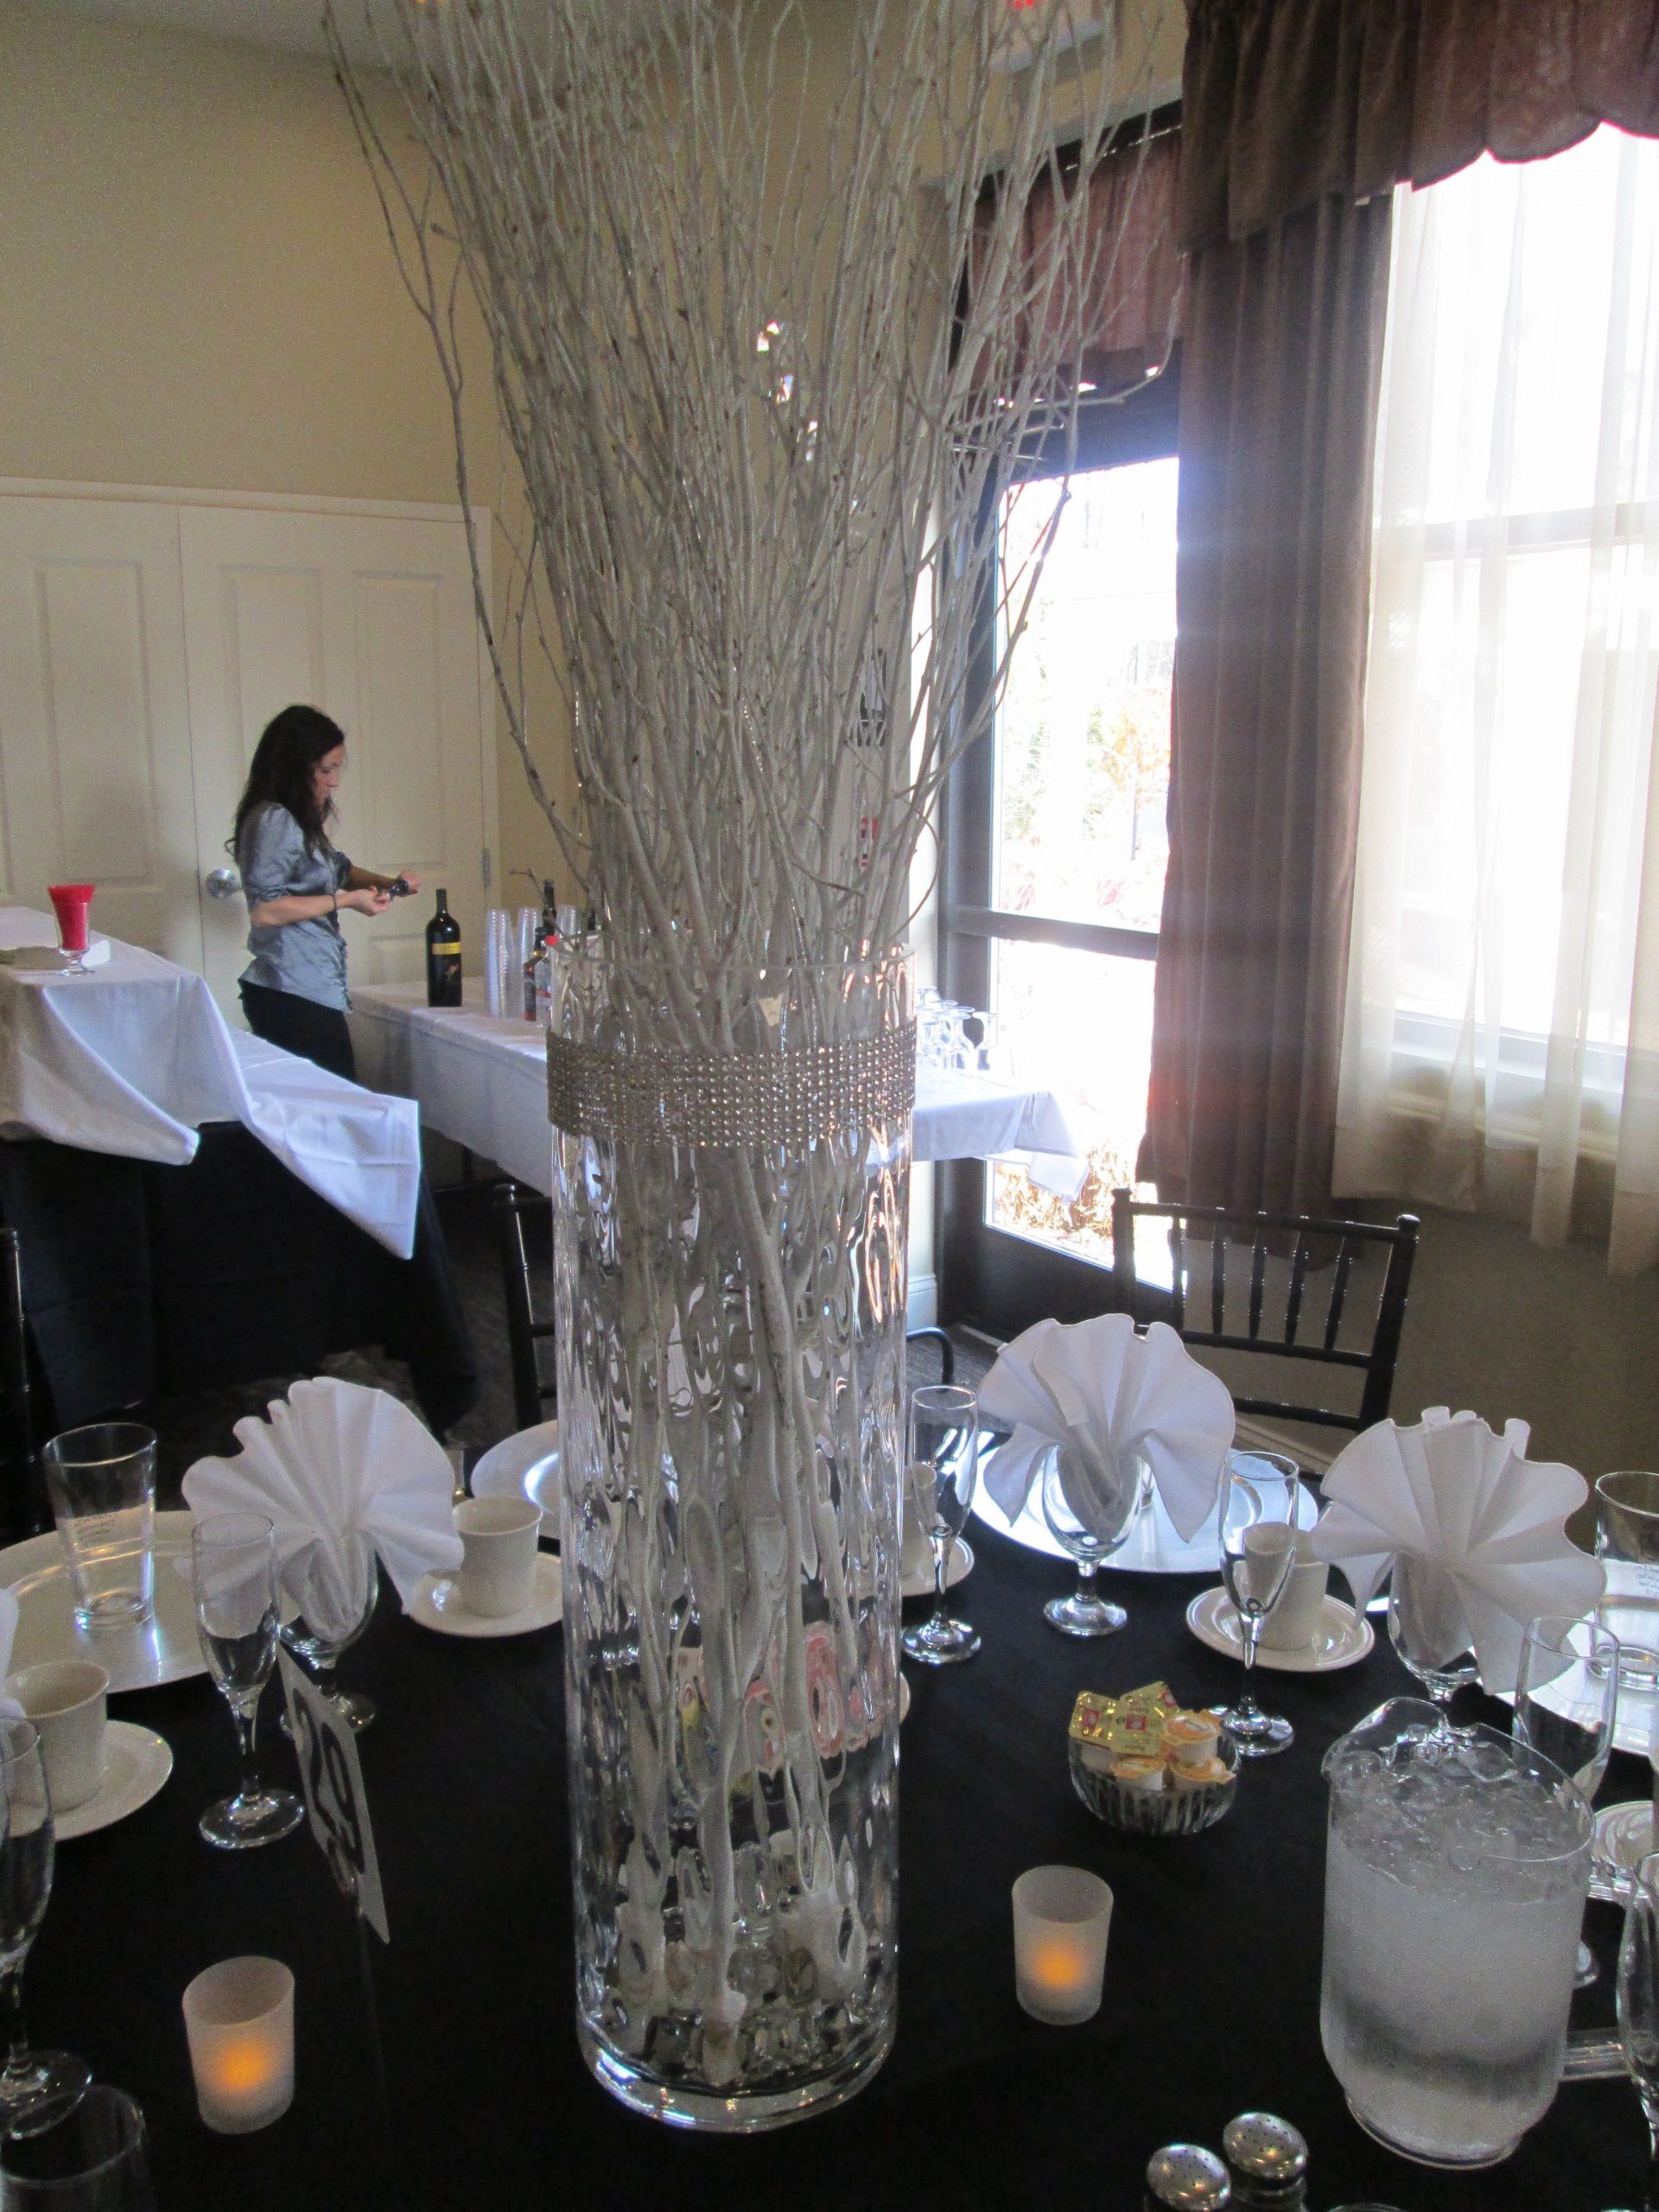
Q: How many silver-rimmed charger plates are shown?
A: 4